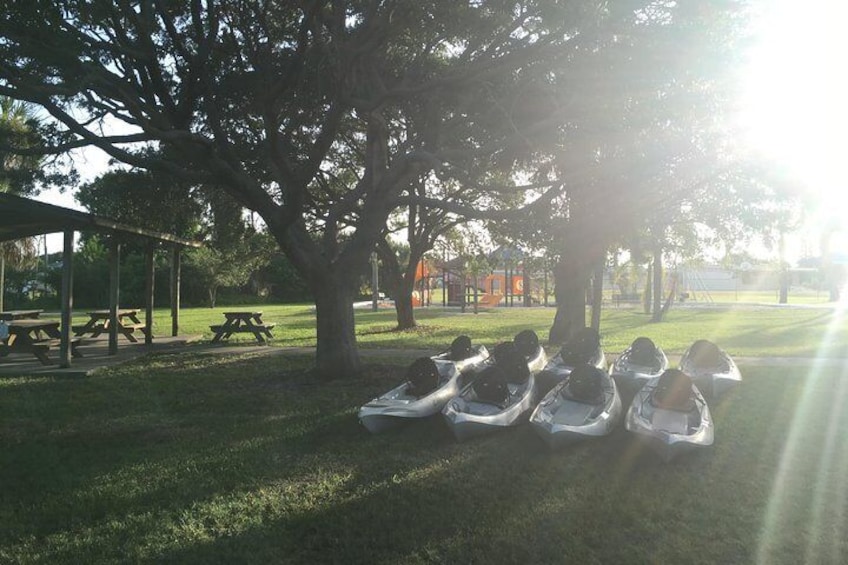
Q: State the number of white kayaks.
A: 9